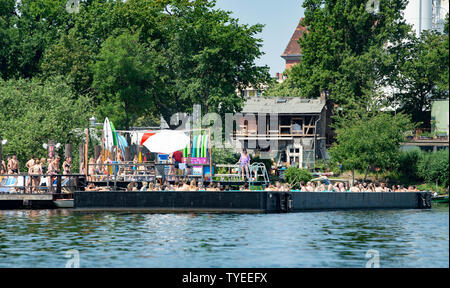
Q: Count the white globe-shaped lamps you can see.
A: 3